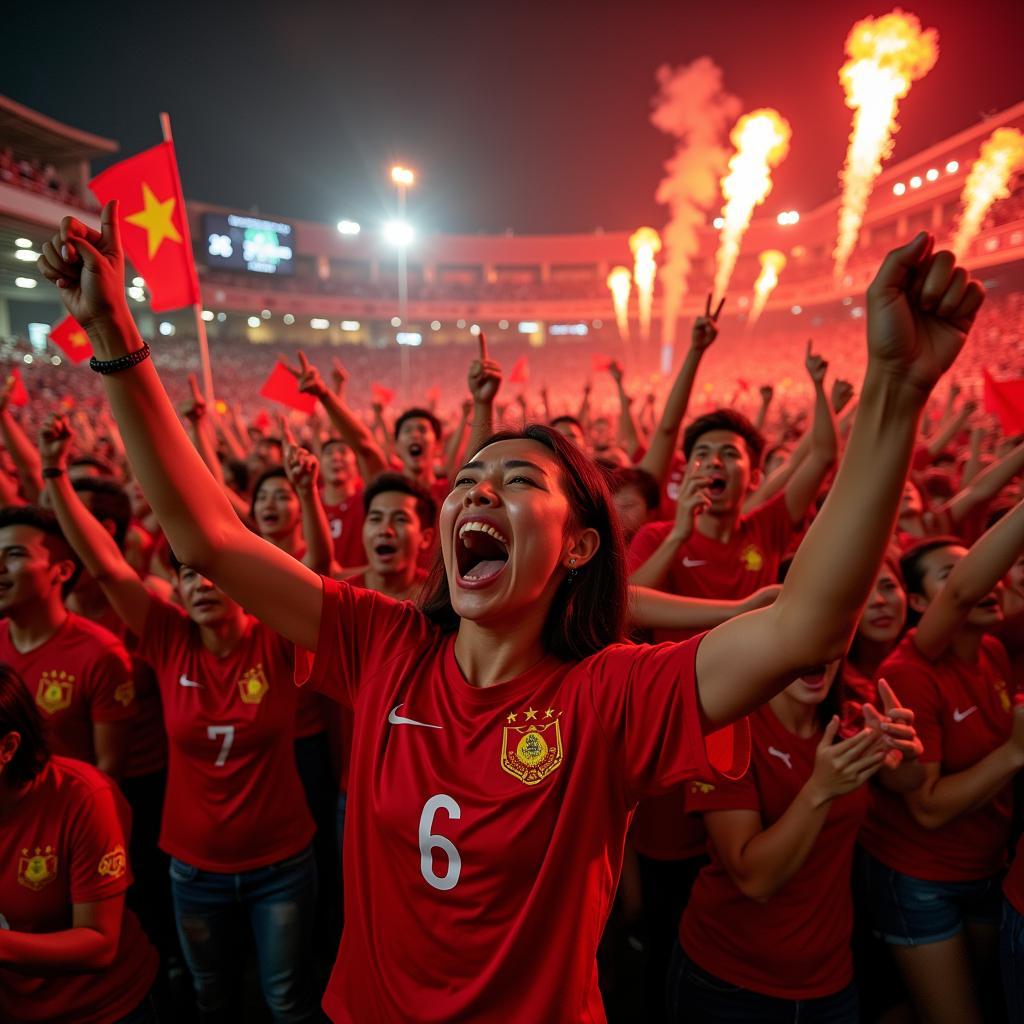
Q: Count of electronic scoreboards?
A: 1